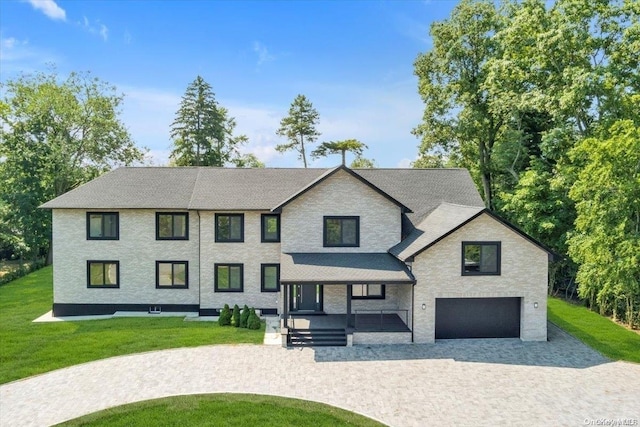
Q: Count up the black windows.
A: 11